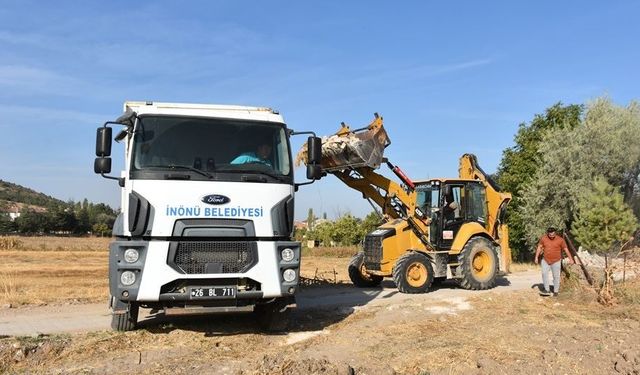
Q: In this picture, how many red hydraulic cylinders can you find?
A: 1